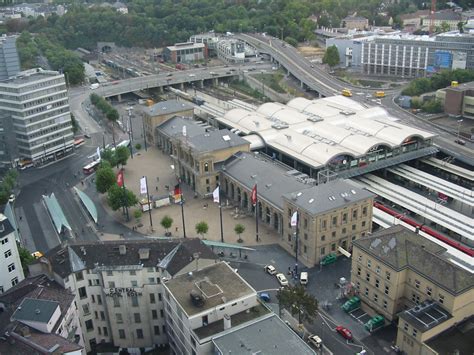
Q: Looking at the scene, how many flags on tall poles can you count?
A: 6